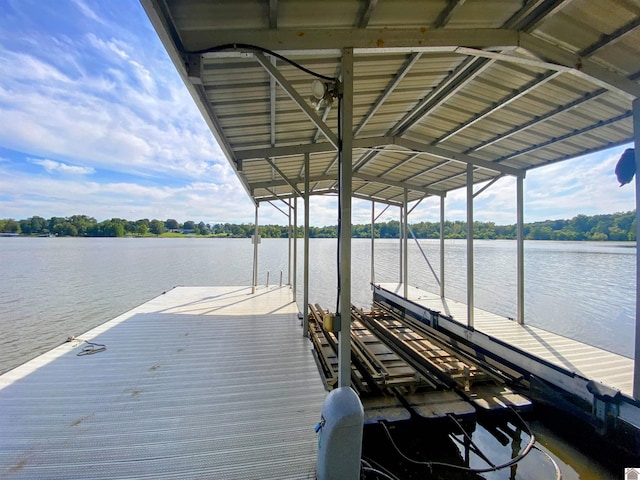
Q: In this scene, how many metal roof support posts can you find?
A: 12